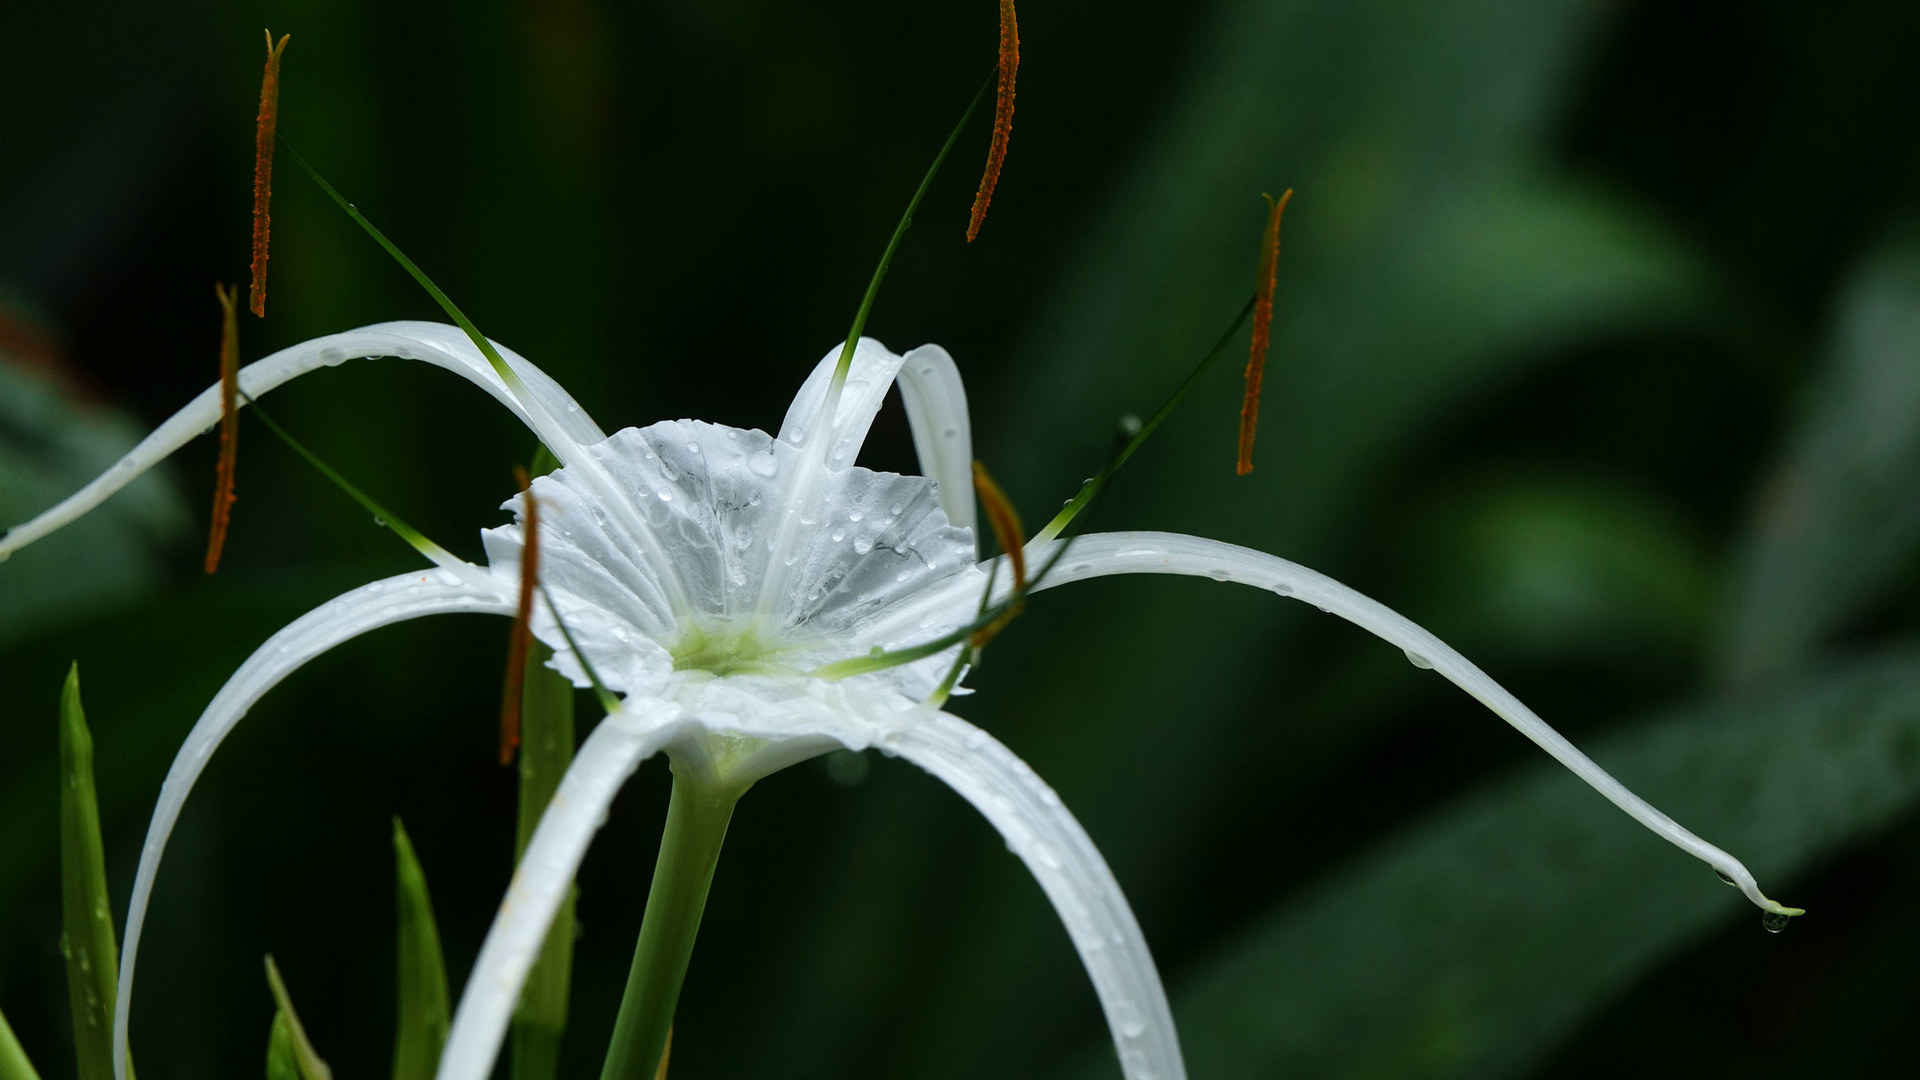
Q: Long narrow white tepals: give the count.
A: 6